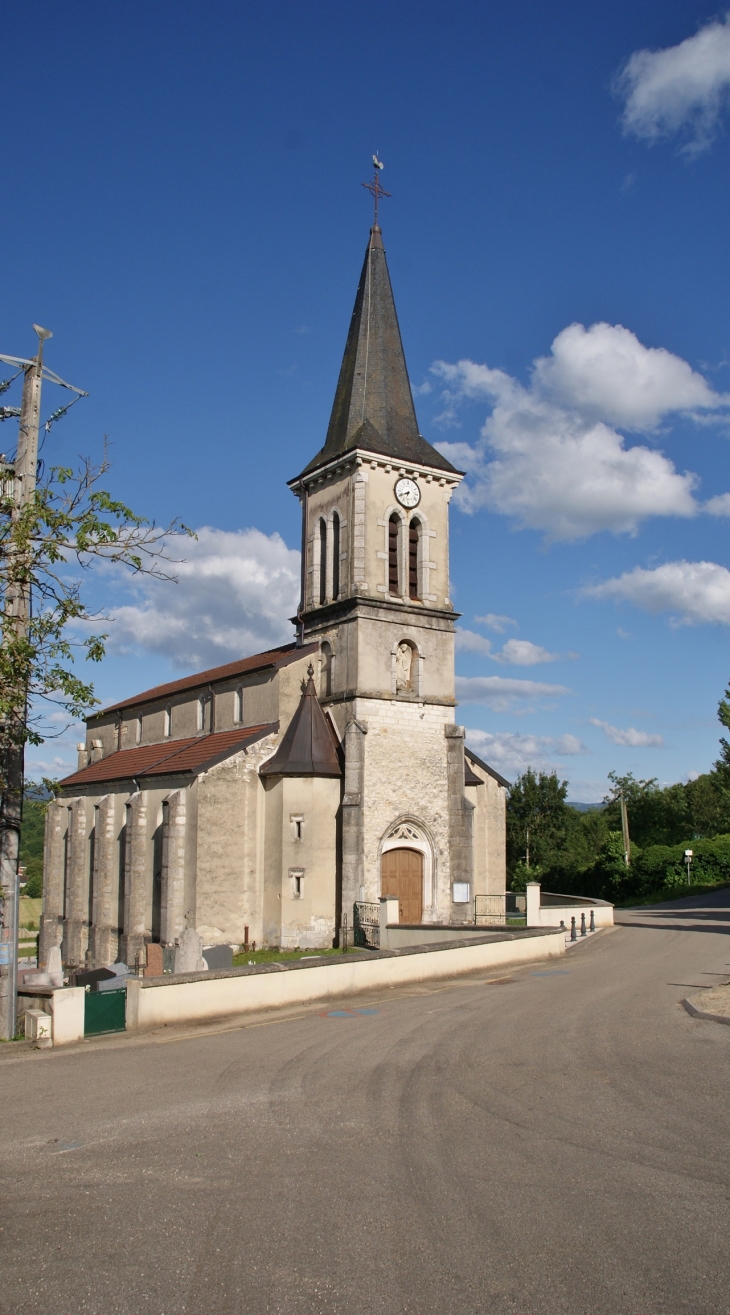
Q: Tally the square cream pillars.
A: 2